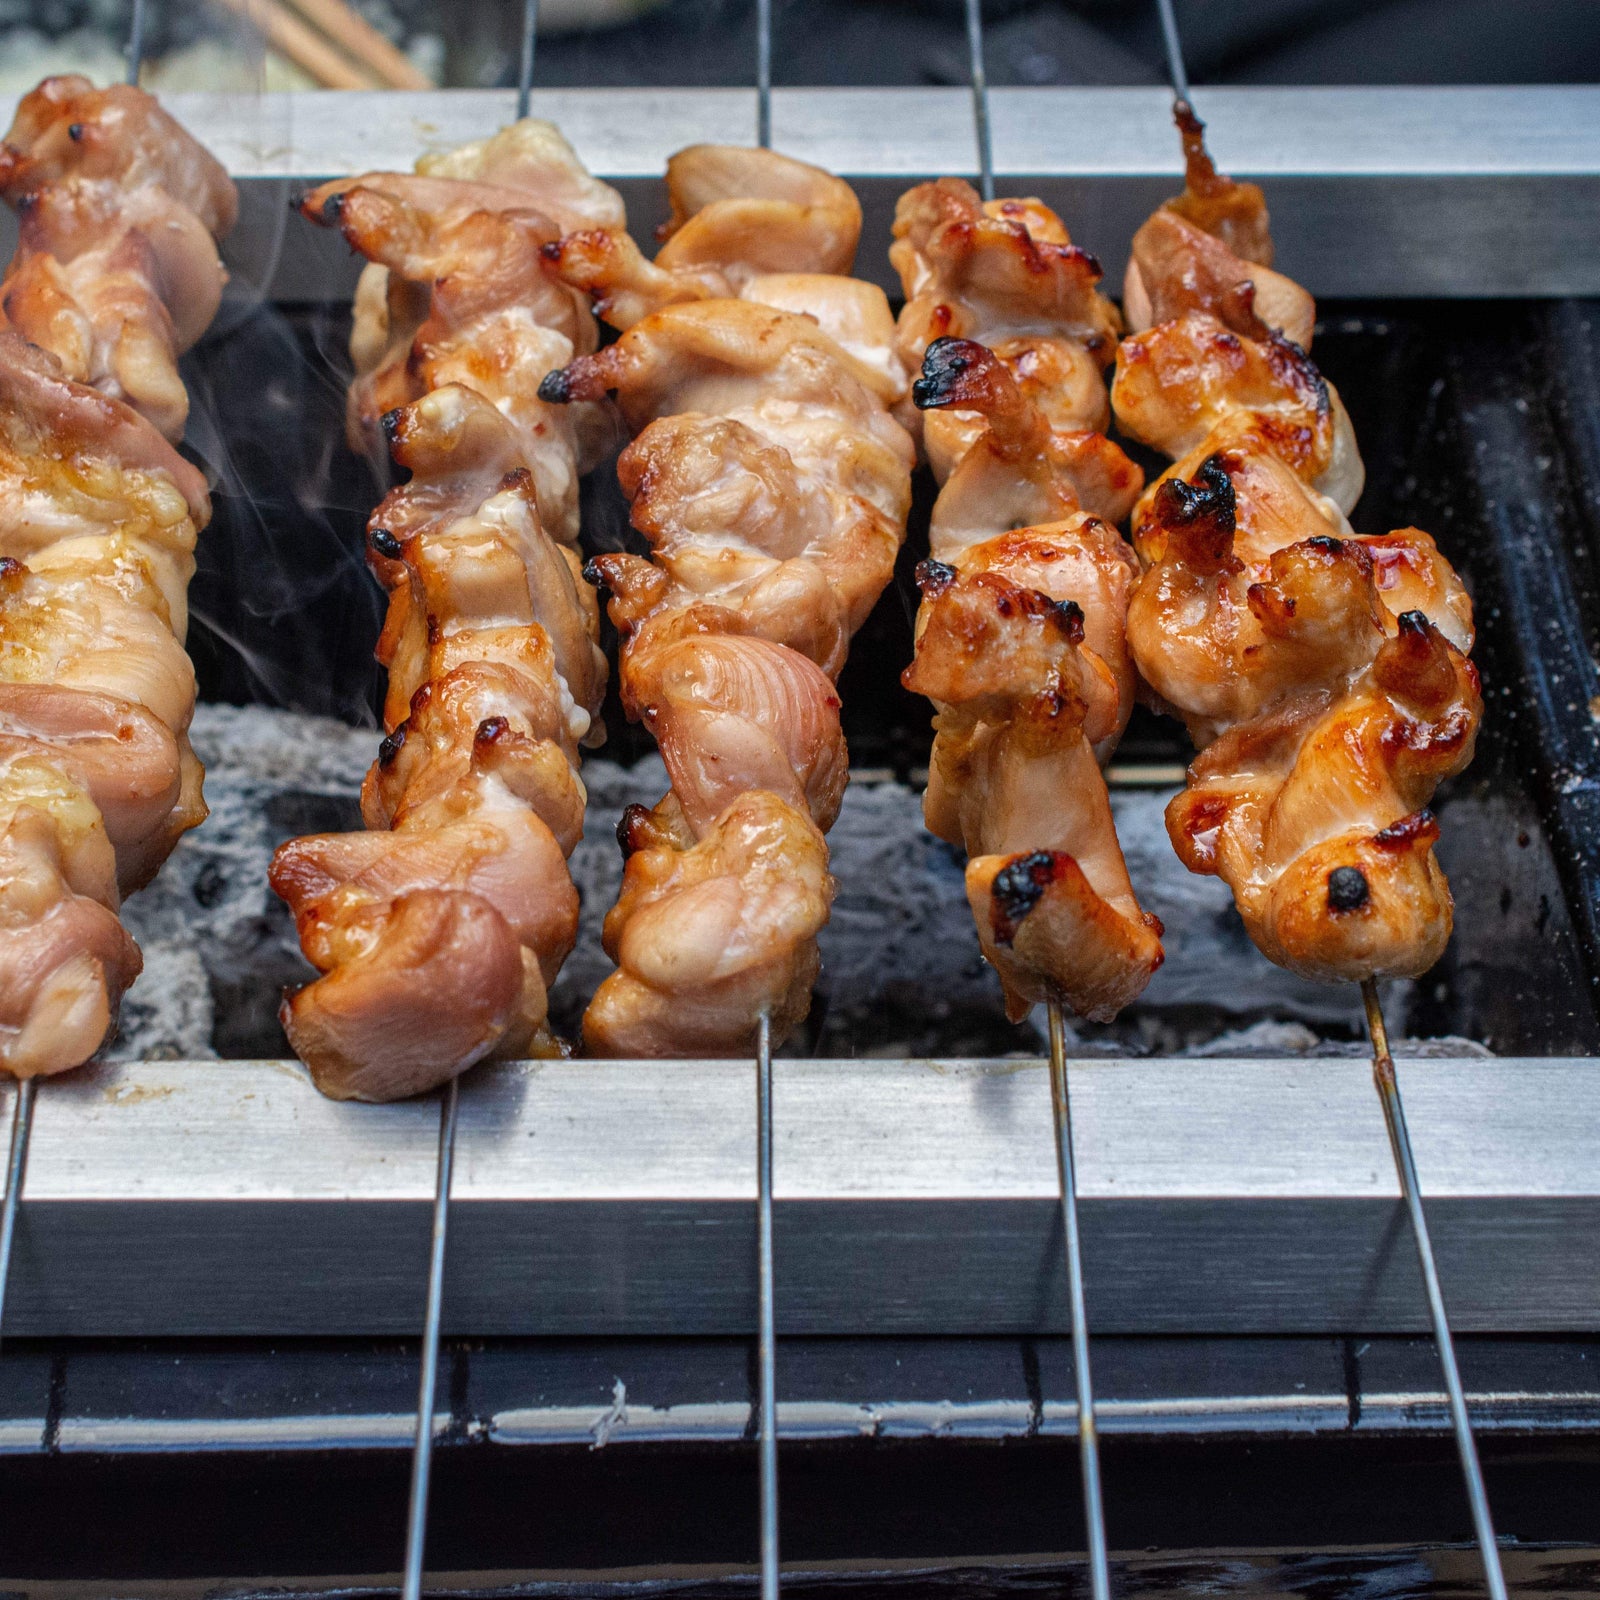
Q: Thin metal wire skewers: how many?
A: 5